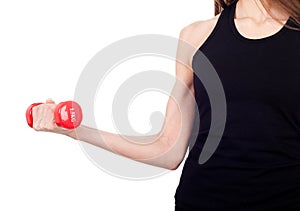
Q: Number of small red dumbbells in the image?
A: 1